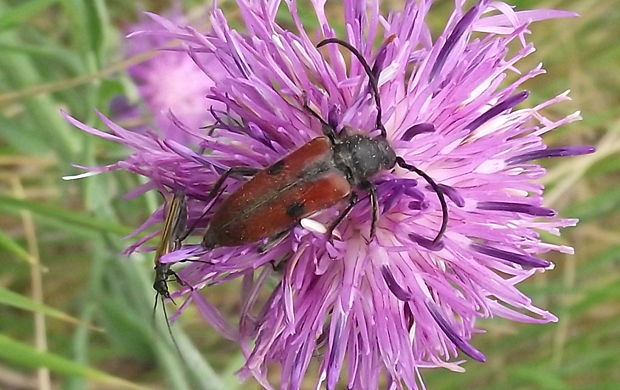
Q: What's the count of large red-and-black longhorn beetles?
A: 1